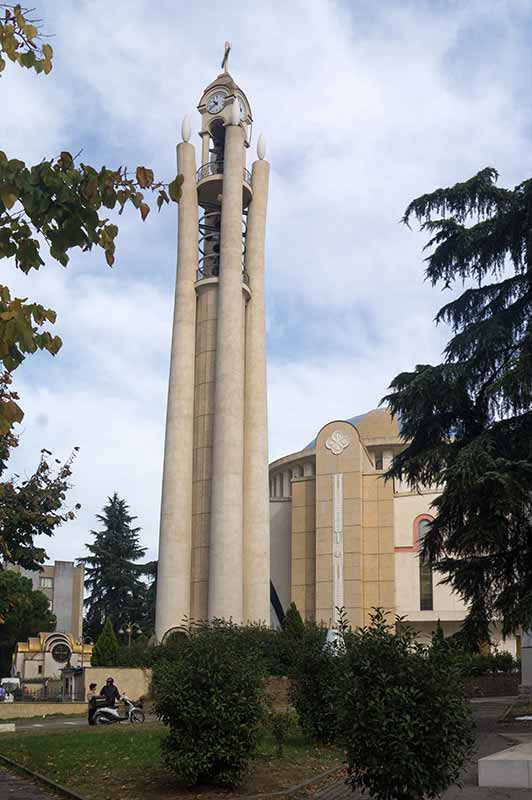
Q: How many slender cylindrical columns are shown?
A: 3